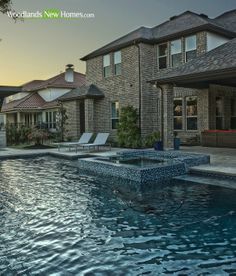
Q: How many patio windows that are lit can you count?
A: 2